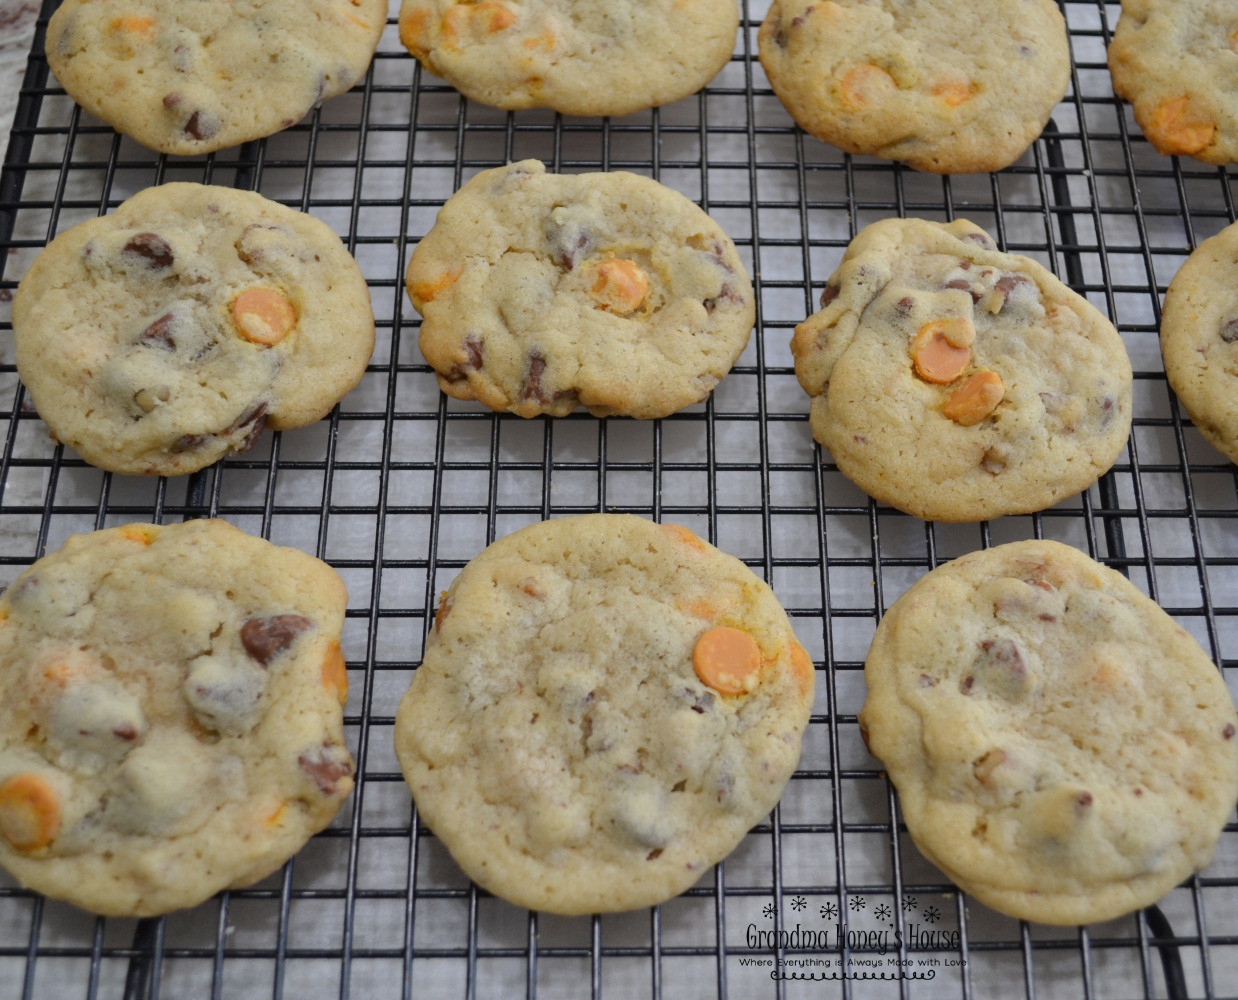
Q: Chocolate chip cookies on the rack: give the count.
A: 11